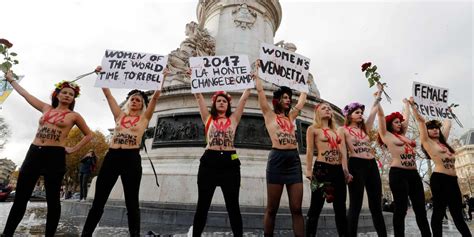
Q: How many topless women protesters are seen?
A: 8